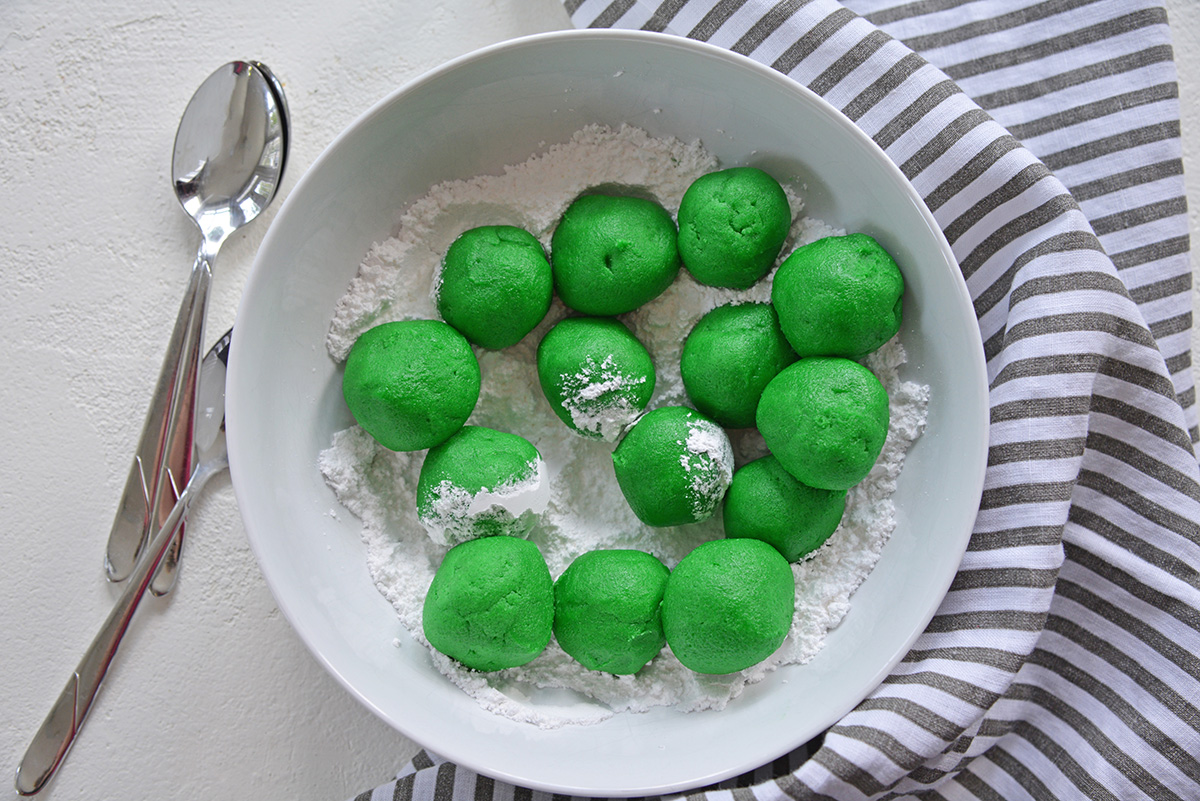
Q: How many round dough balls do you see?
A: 14